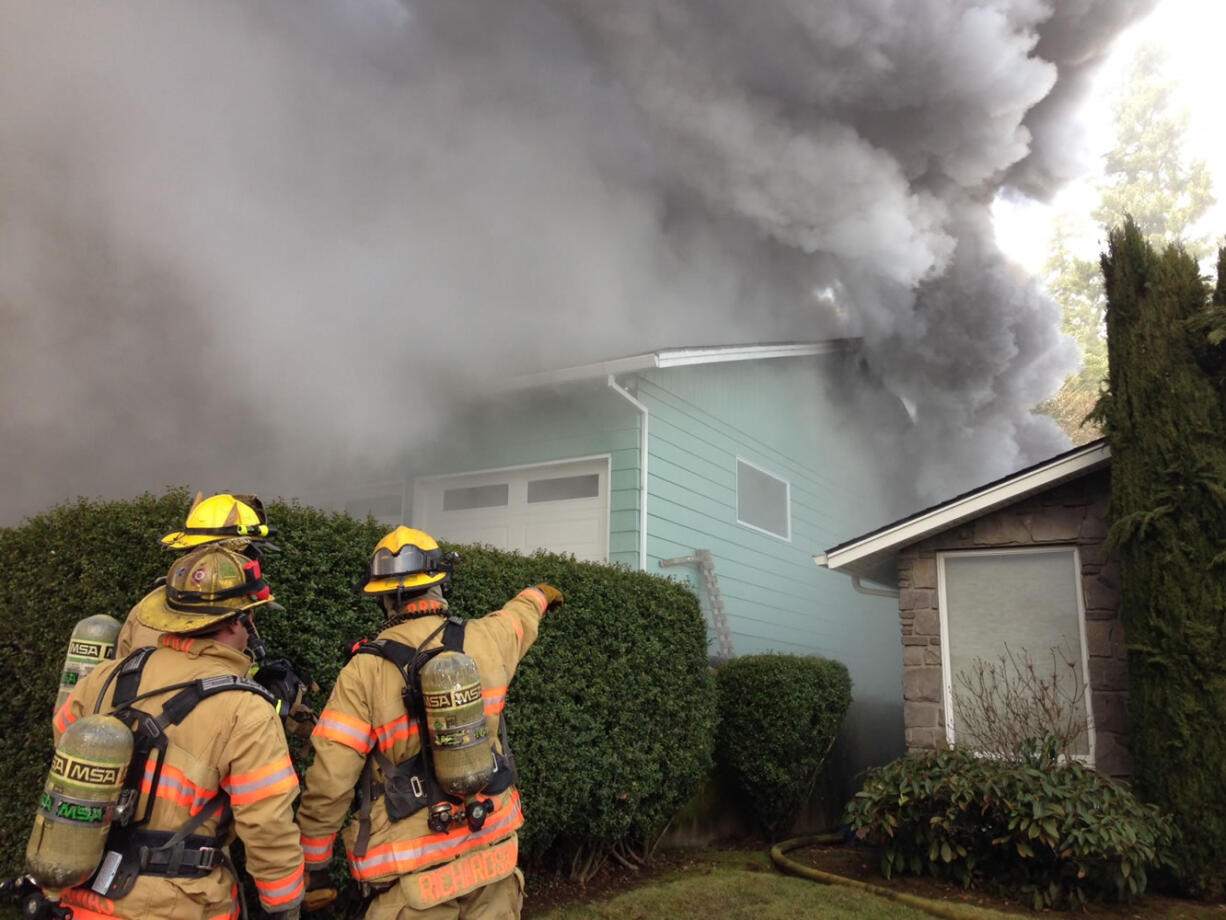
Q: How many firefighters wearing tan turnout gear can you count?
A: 3